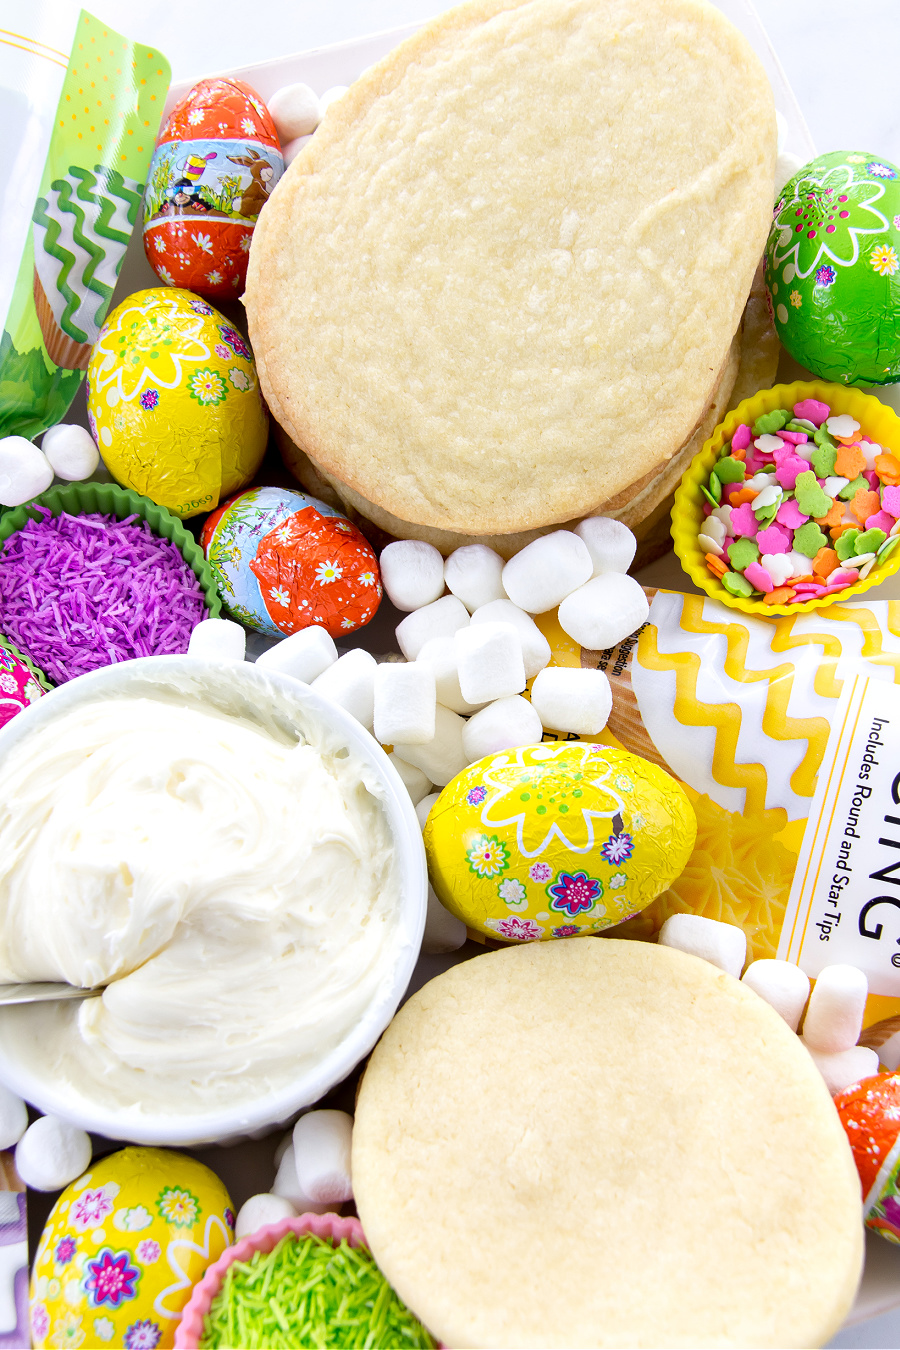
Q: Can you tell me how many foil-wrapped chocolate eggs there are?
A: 8